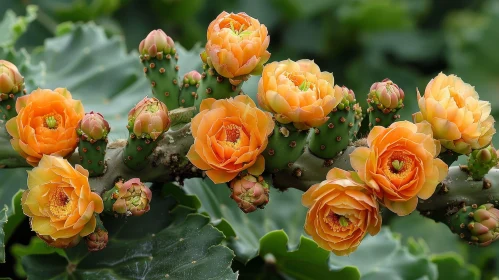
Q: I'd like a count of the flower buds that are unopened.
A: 12